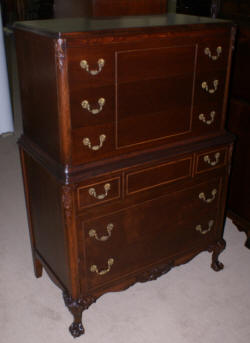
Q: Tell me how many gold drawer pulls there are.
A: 12